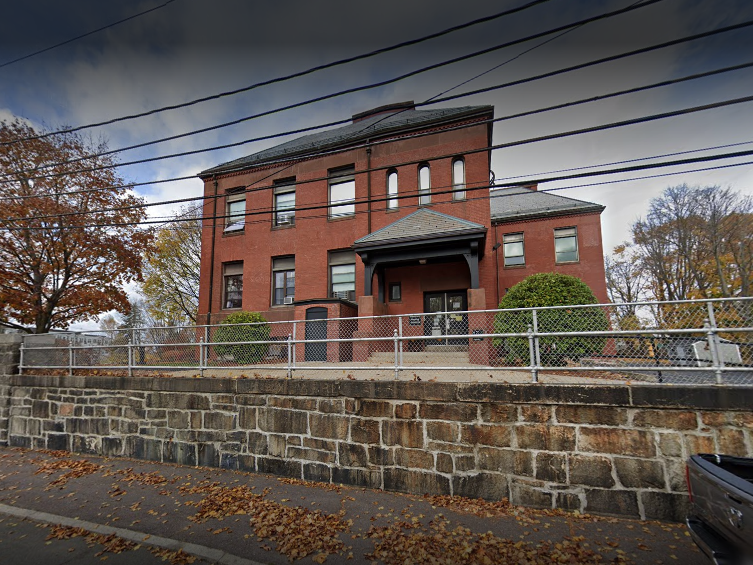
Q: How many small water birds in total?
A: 0